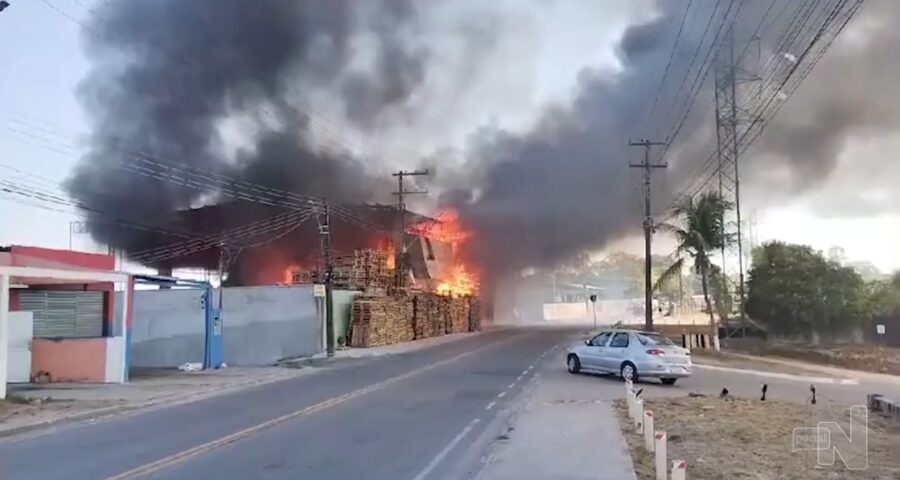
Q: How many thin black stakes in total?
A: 3